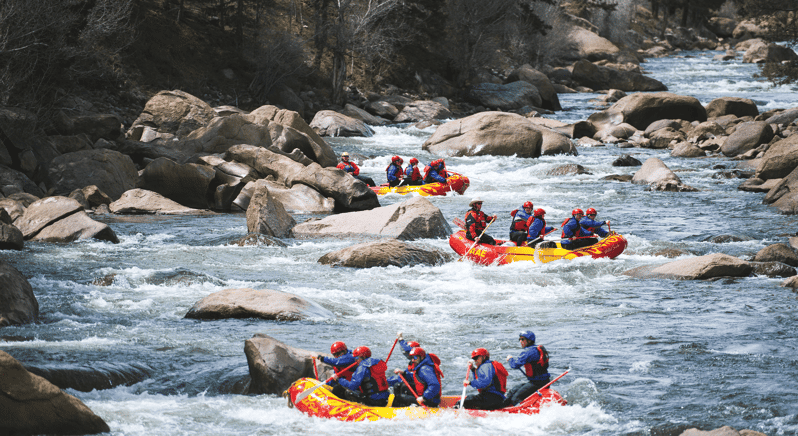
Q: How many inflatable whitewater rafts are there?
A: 3